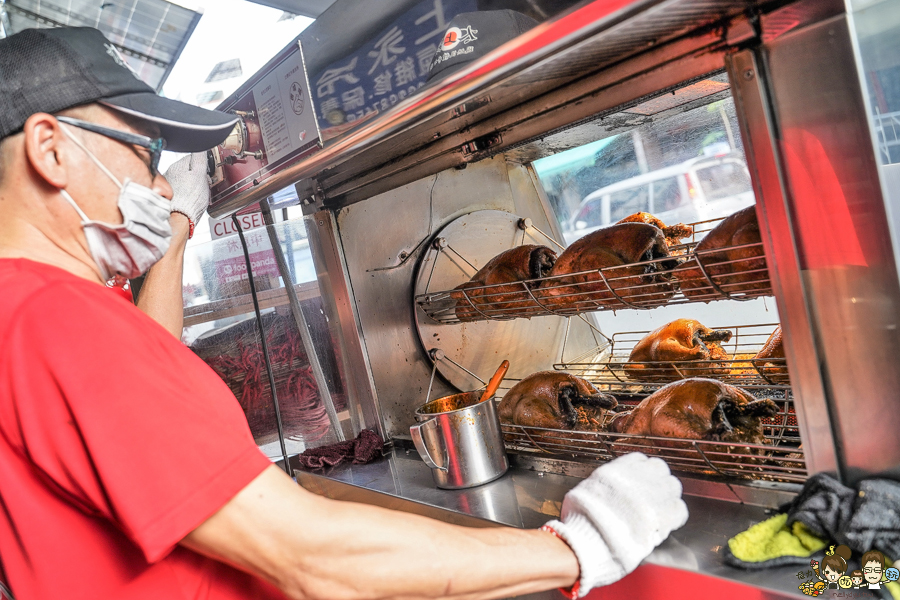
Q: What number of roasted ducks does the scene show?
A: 8